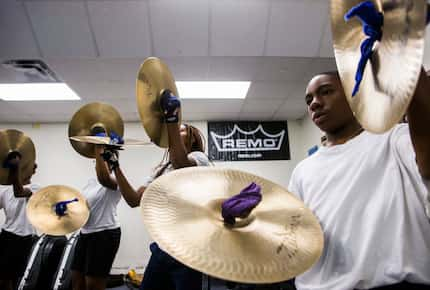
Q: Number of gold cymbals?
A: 7